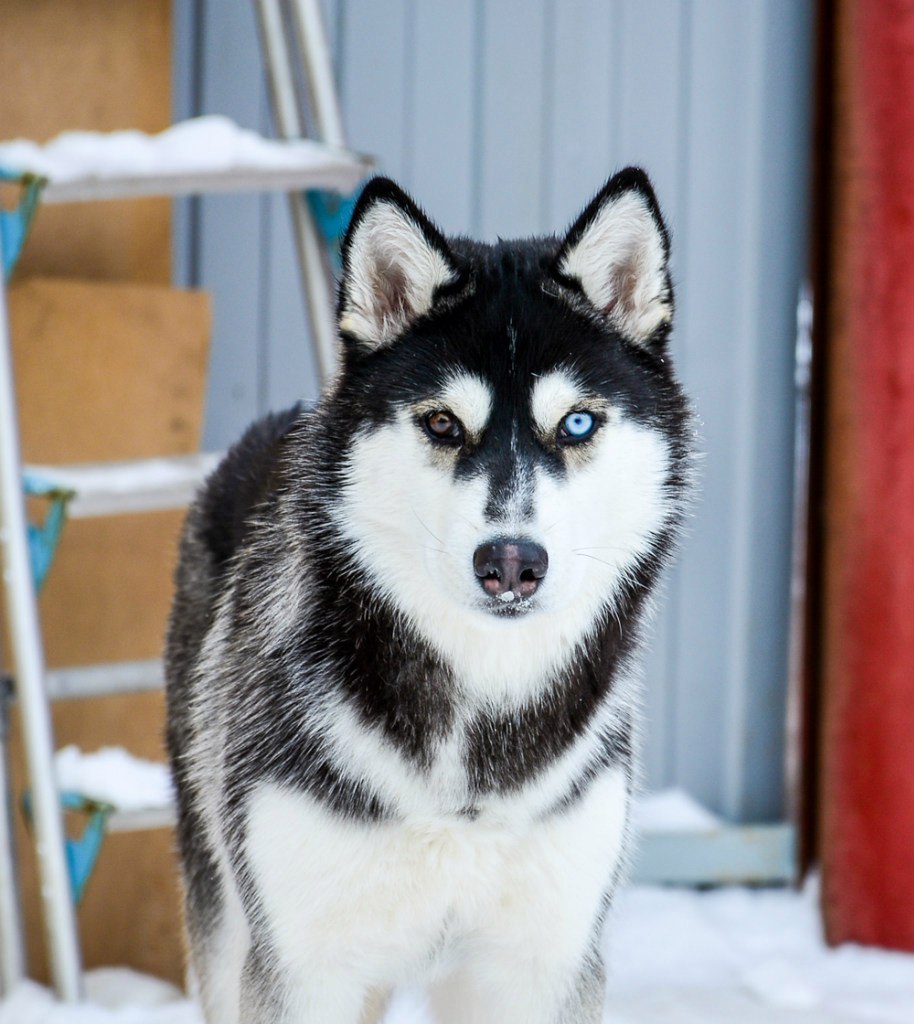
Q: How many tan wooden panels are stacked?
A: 2